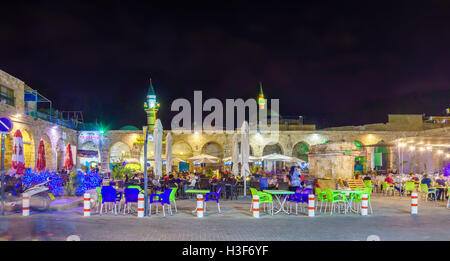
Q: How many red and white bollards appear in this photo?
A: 8